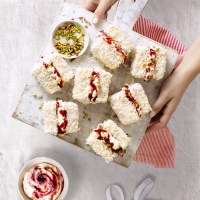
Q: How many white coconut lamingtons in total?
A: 7